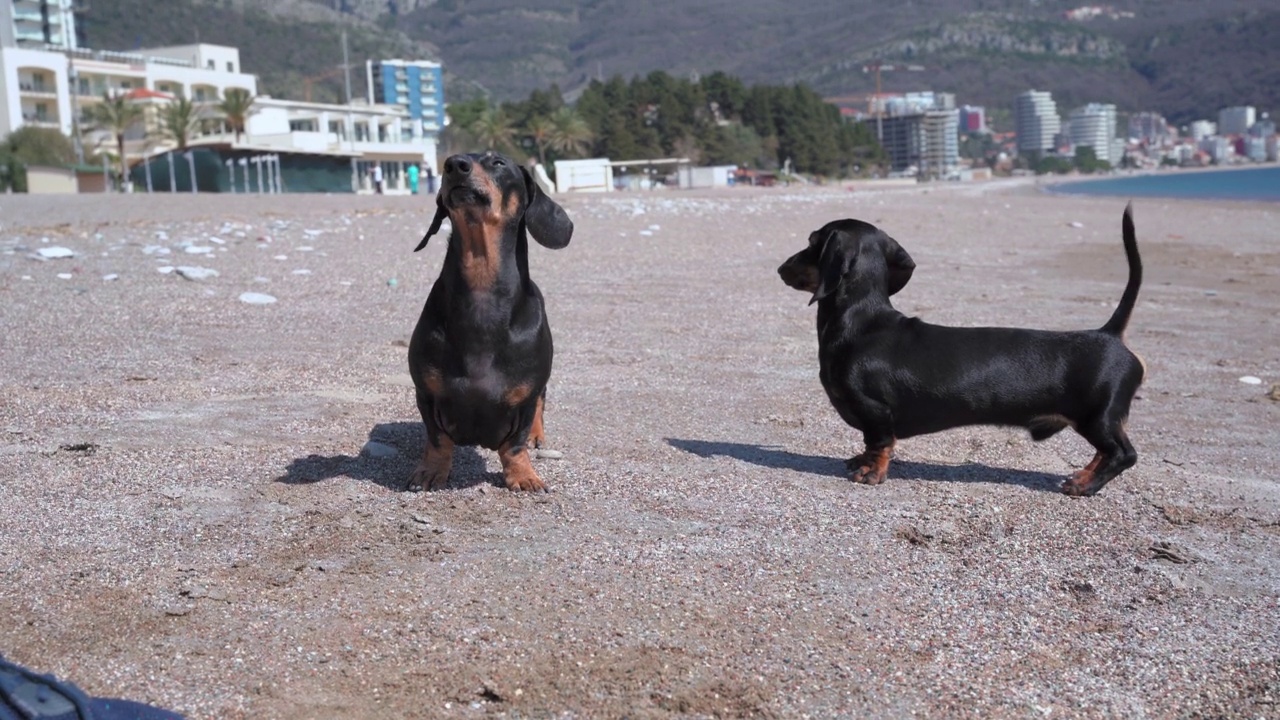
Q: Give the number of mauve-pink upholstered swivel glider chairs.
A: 0